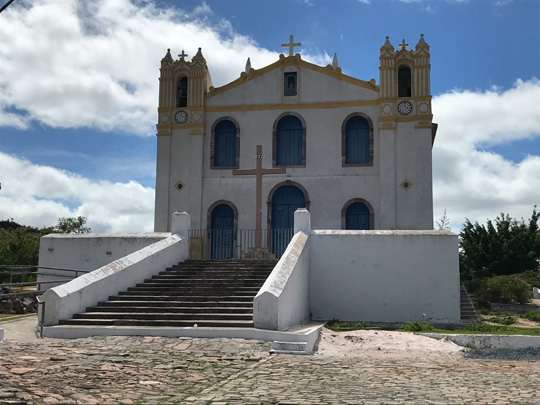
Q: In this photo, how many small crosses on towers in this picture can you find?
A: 2